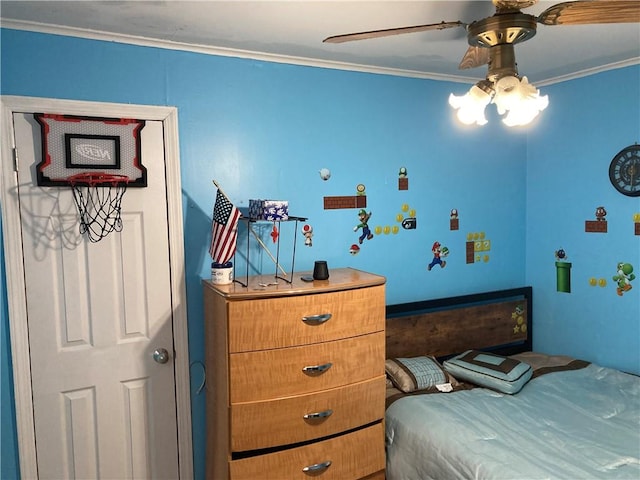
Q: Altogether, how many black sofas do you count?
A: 0